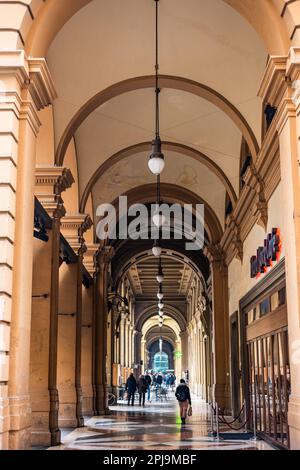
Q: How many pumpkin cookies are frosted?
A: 0